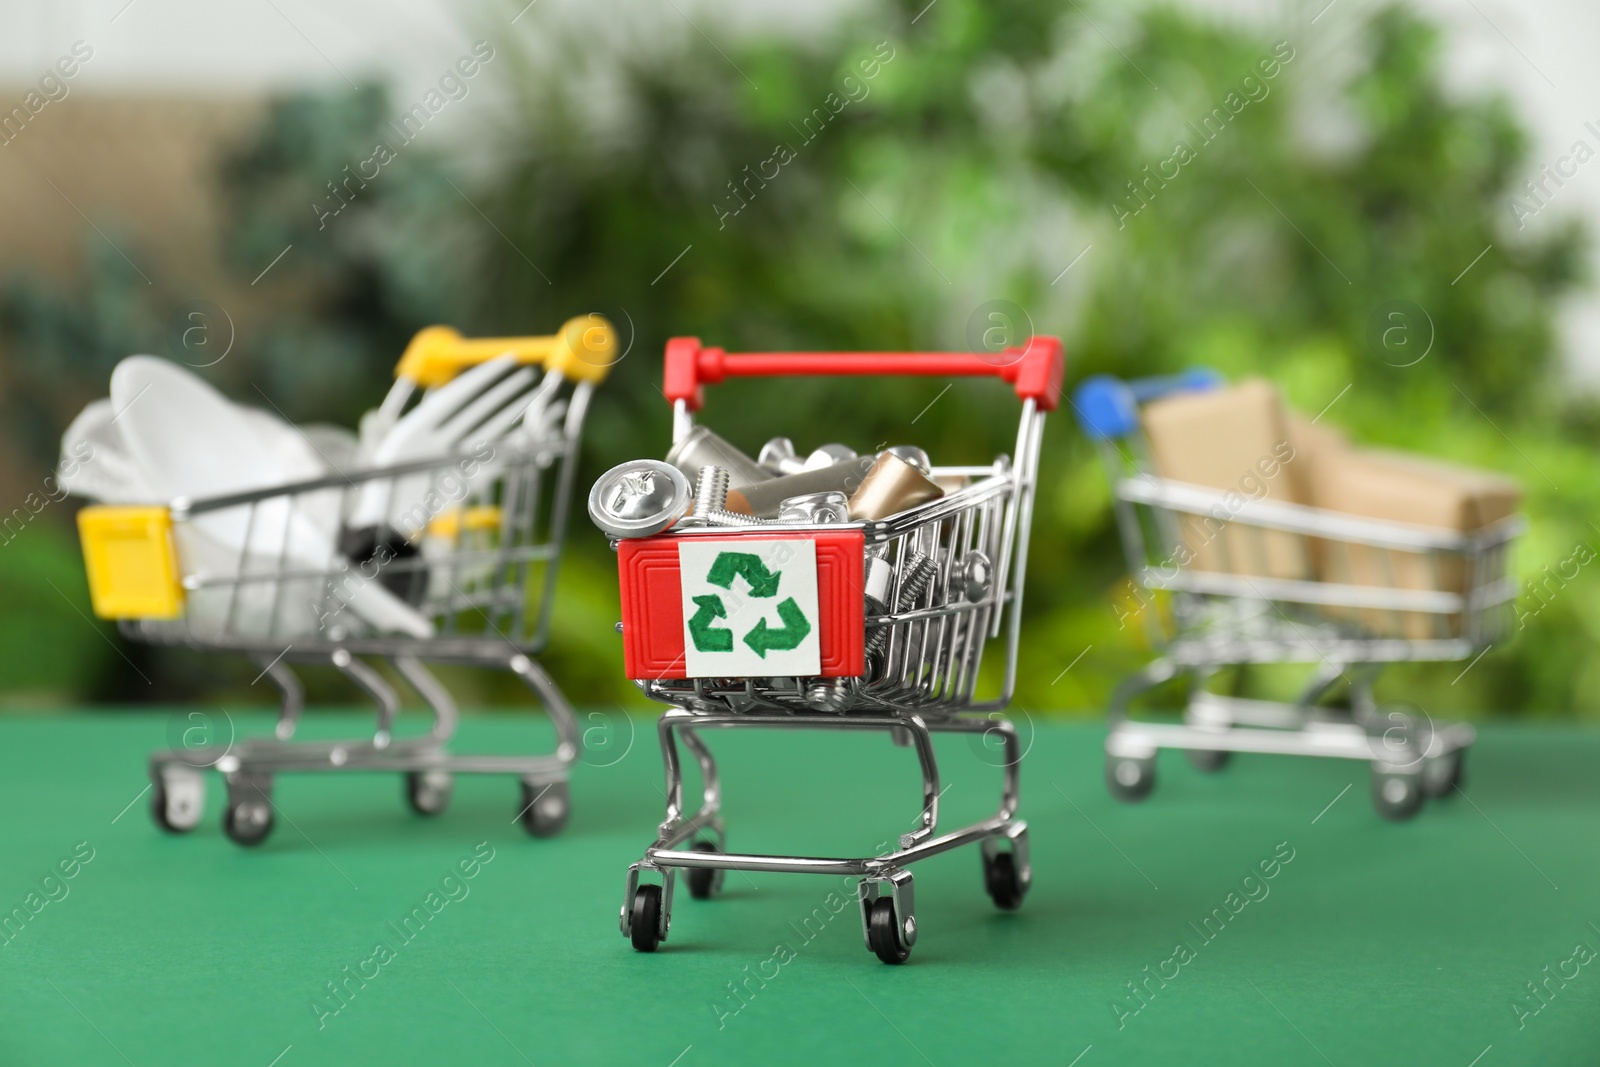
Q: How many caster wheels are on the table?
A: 12